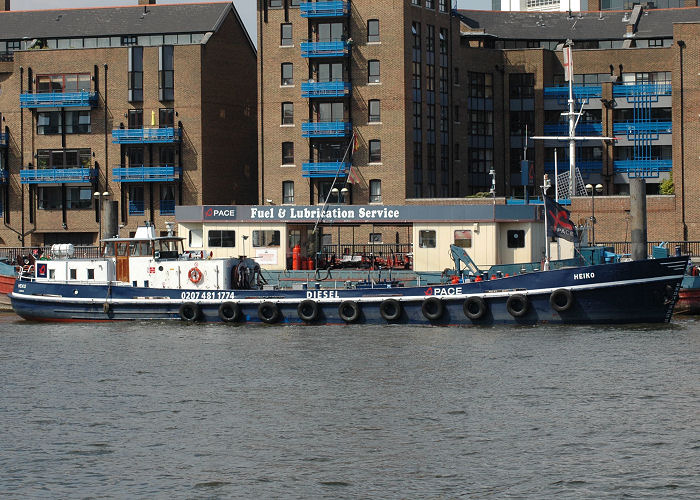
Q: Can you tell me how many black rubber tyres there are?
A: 10